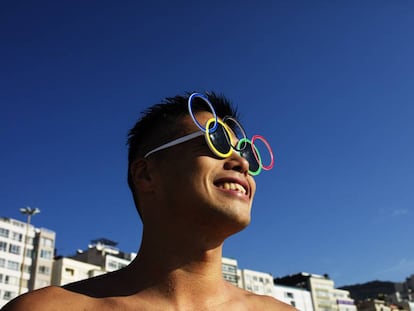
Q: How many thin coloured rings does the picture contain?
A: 5